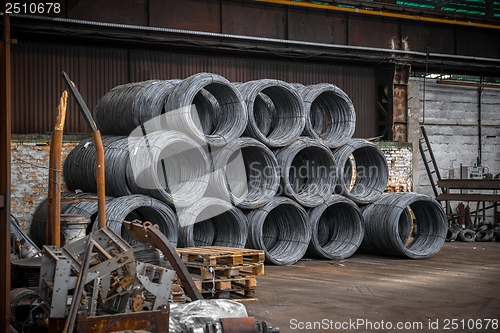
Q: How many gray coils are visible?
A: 12